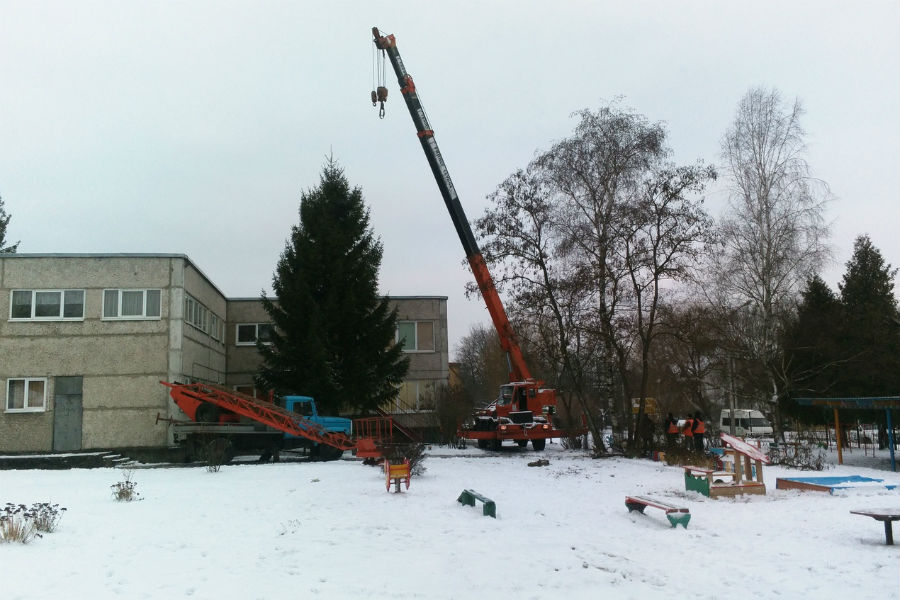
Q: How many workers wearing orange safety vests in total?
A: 3